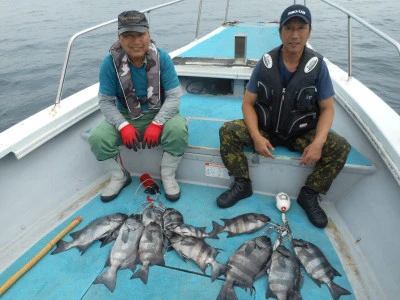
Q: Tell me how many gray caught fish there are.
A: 11